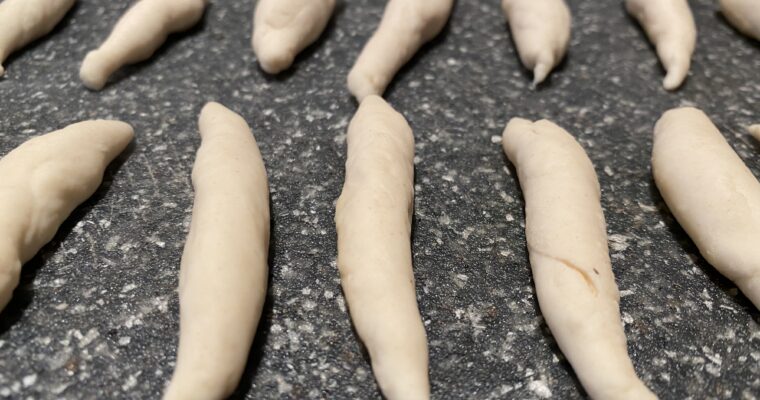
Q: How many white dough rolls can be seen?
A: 13